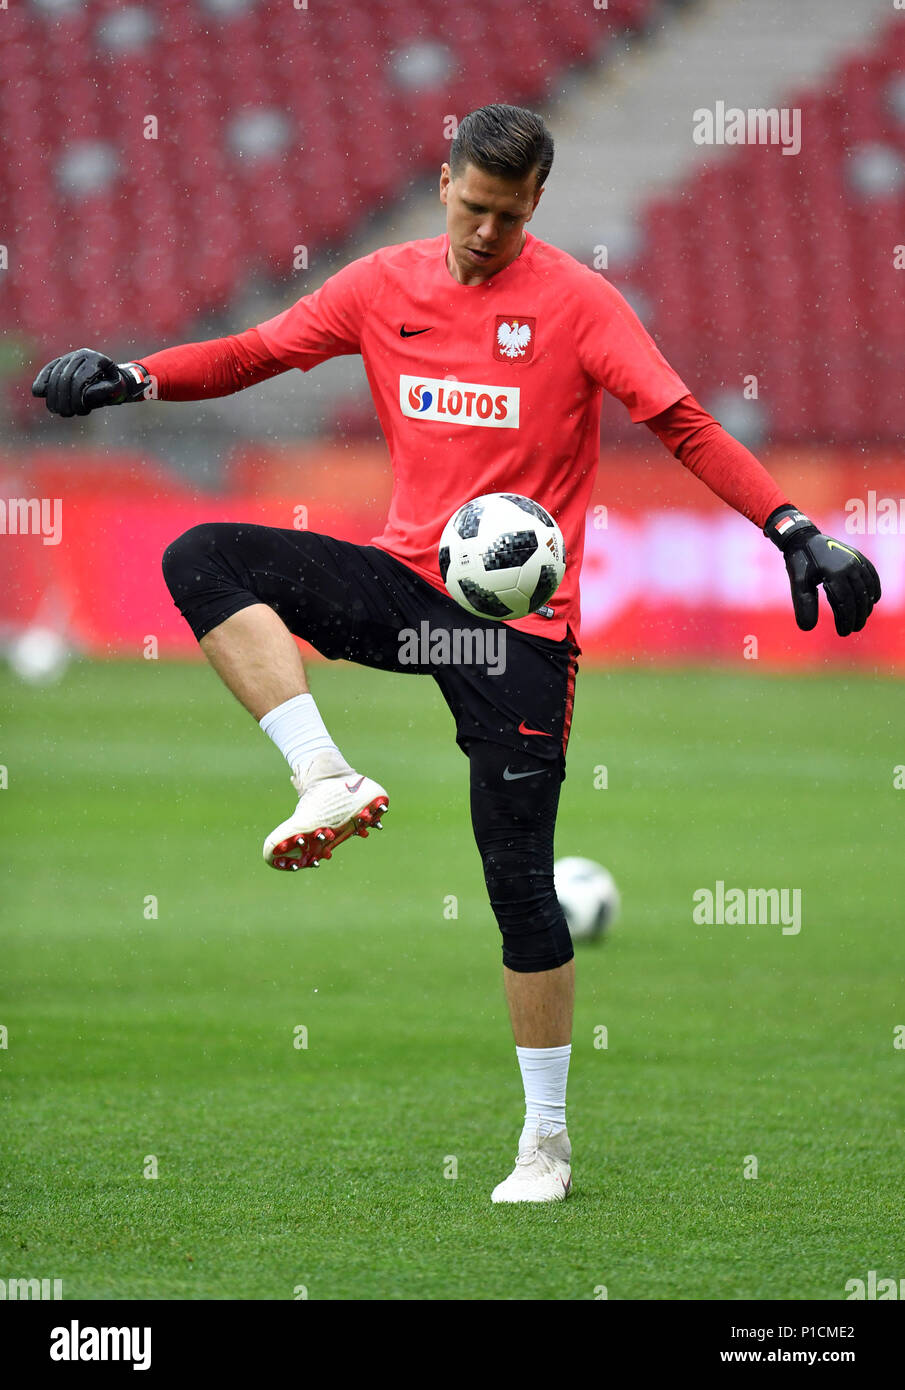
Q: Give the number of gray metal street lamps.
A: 0